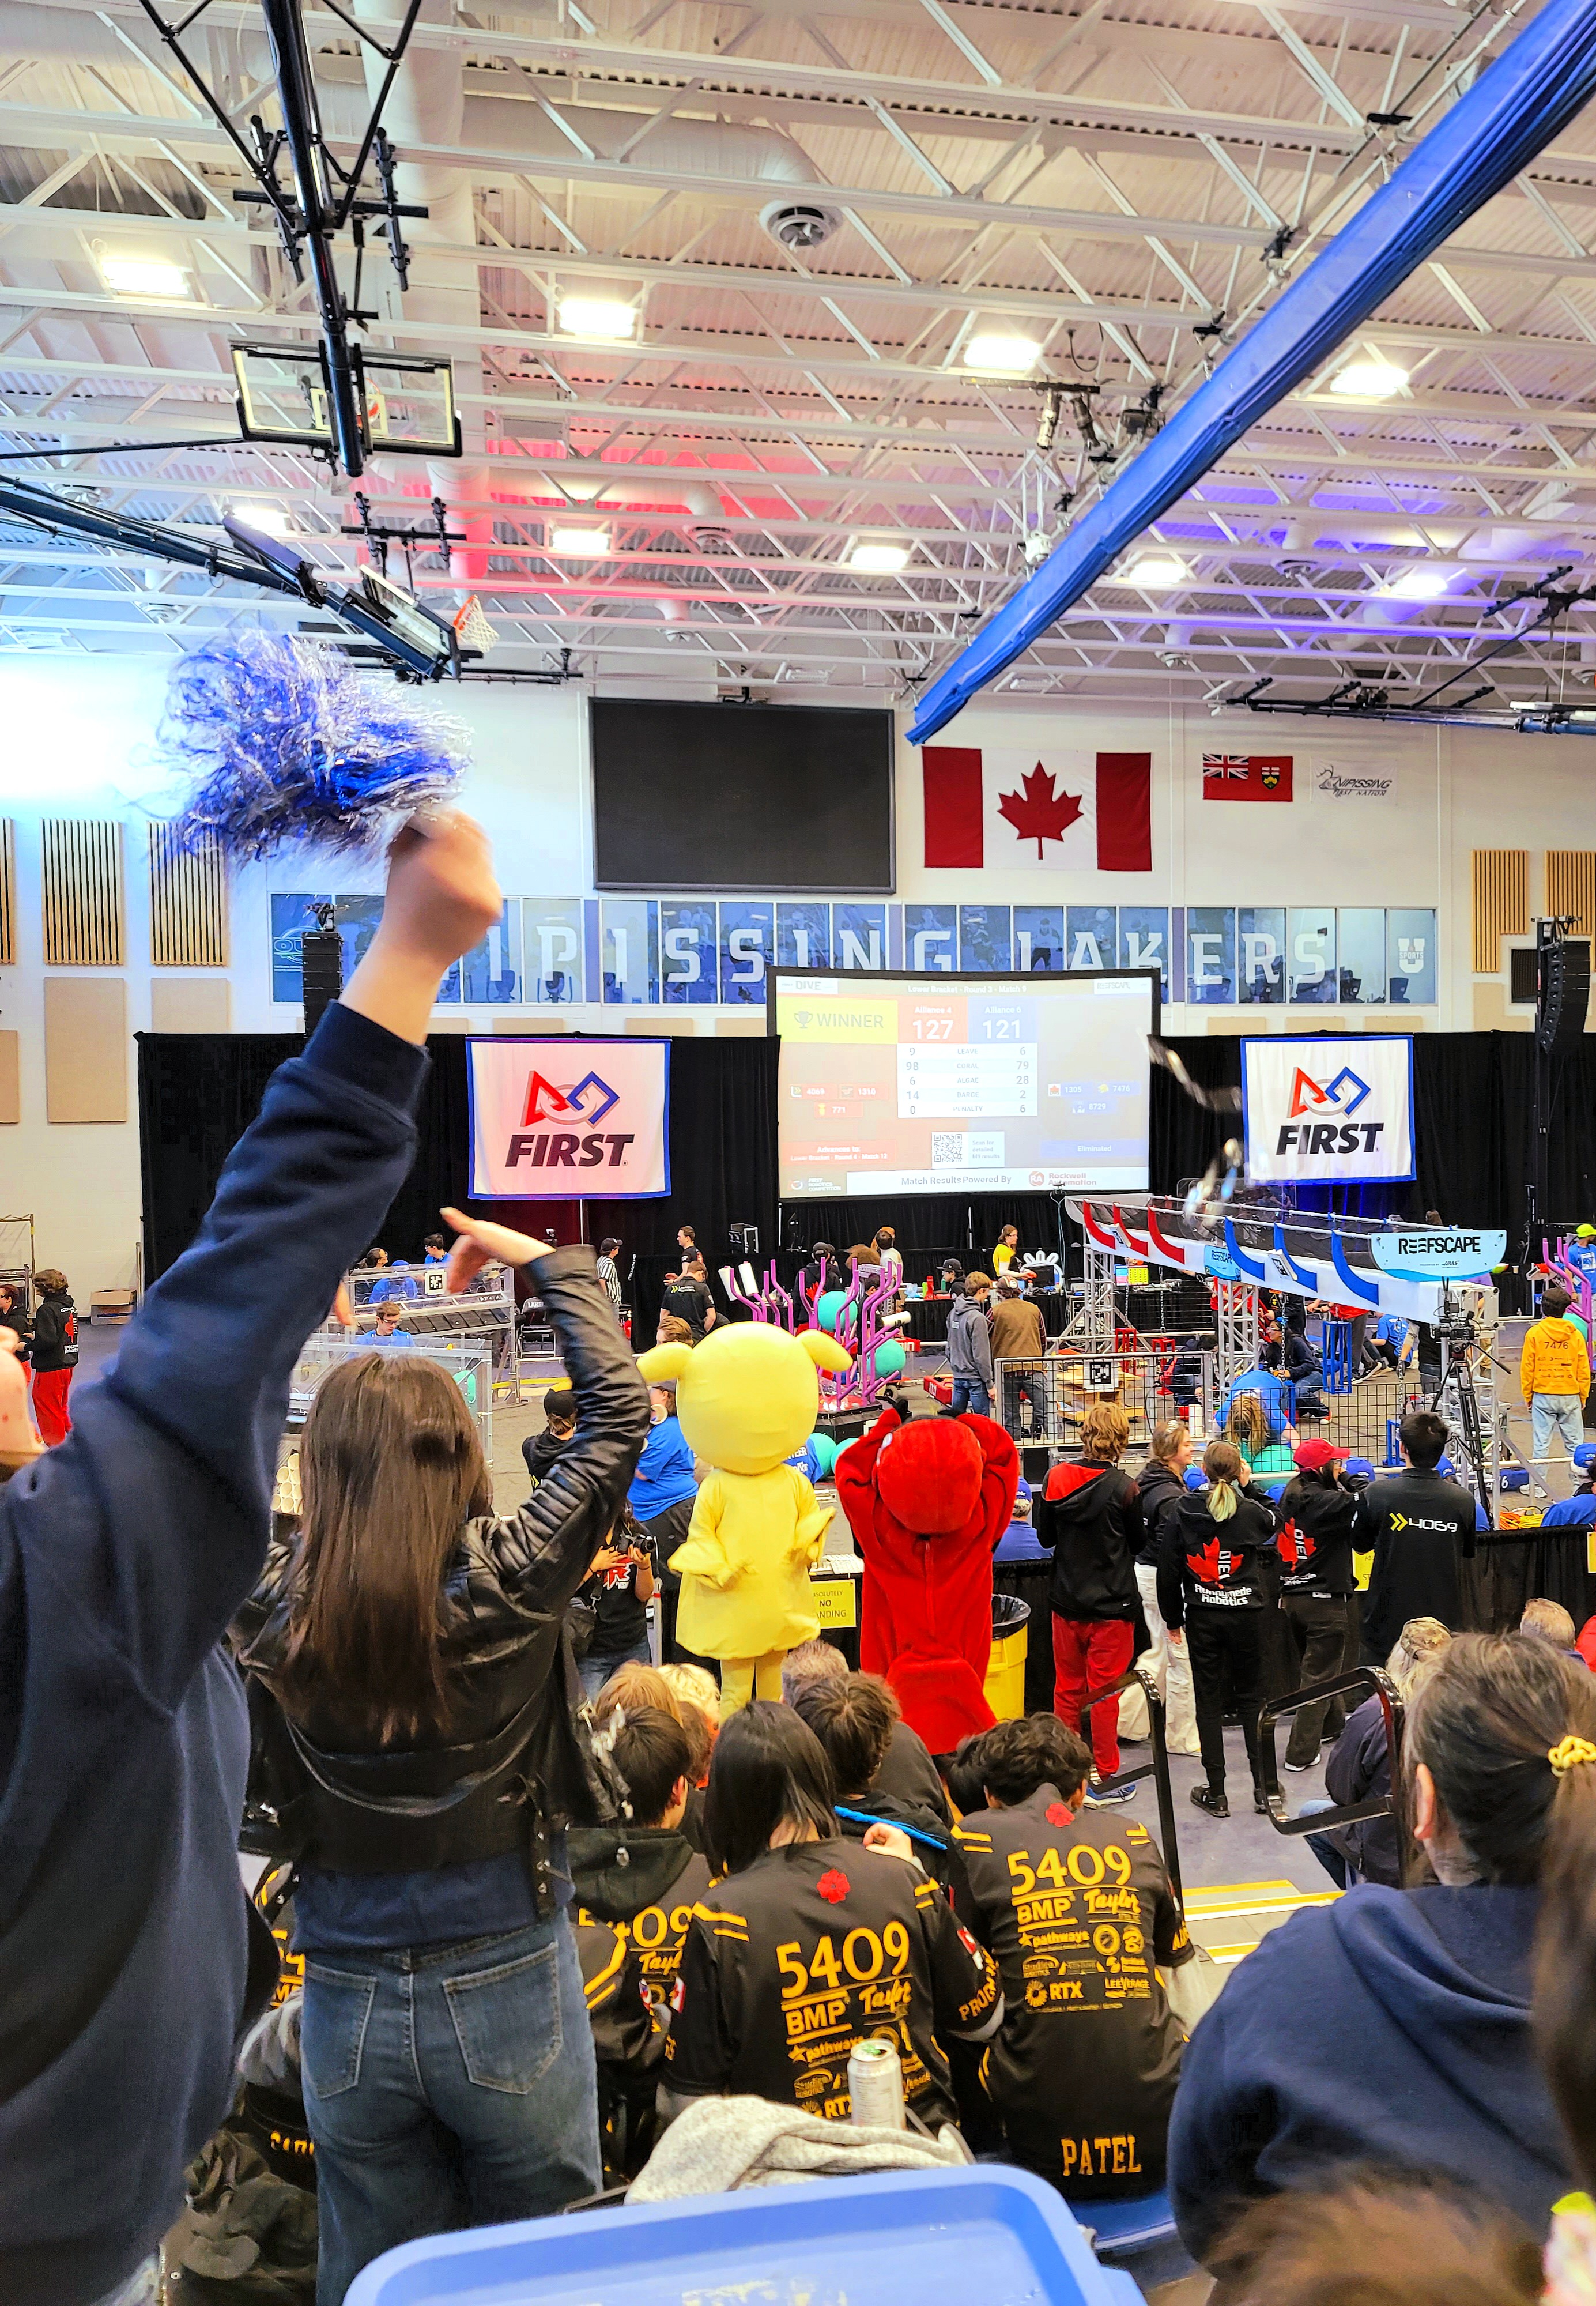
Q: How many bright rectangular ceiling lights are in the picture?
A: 9